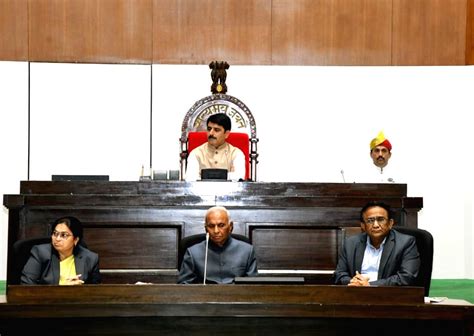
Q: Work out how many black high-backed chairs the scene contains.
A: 3